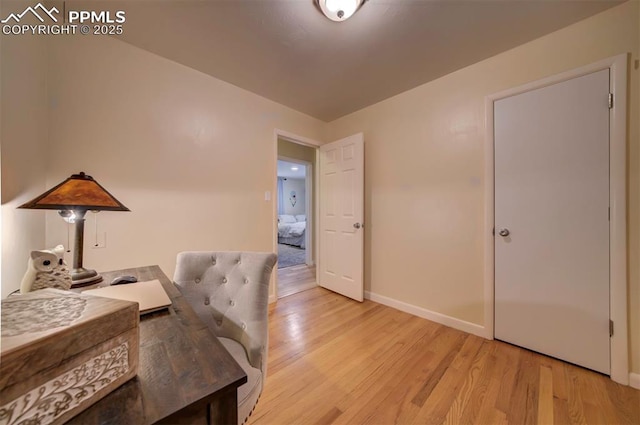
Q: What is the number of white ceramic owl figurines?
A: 1